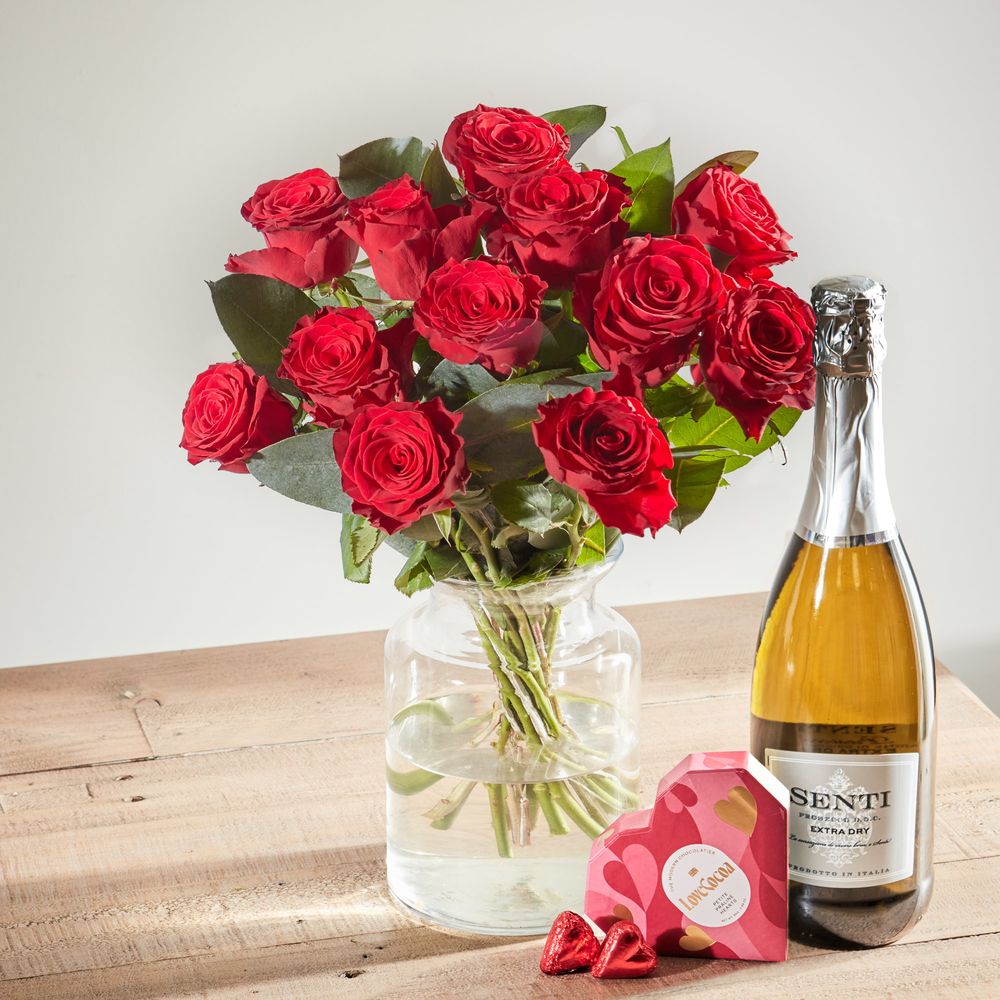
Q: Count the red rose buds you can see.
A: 12